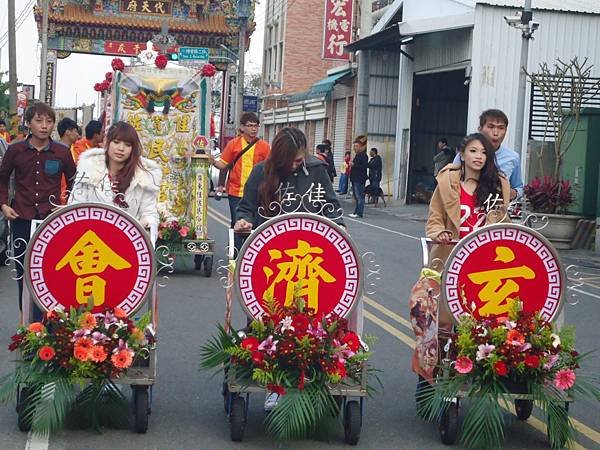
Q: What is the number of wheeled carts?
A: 4